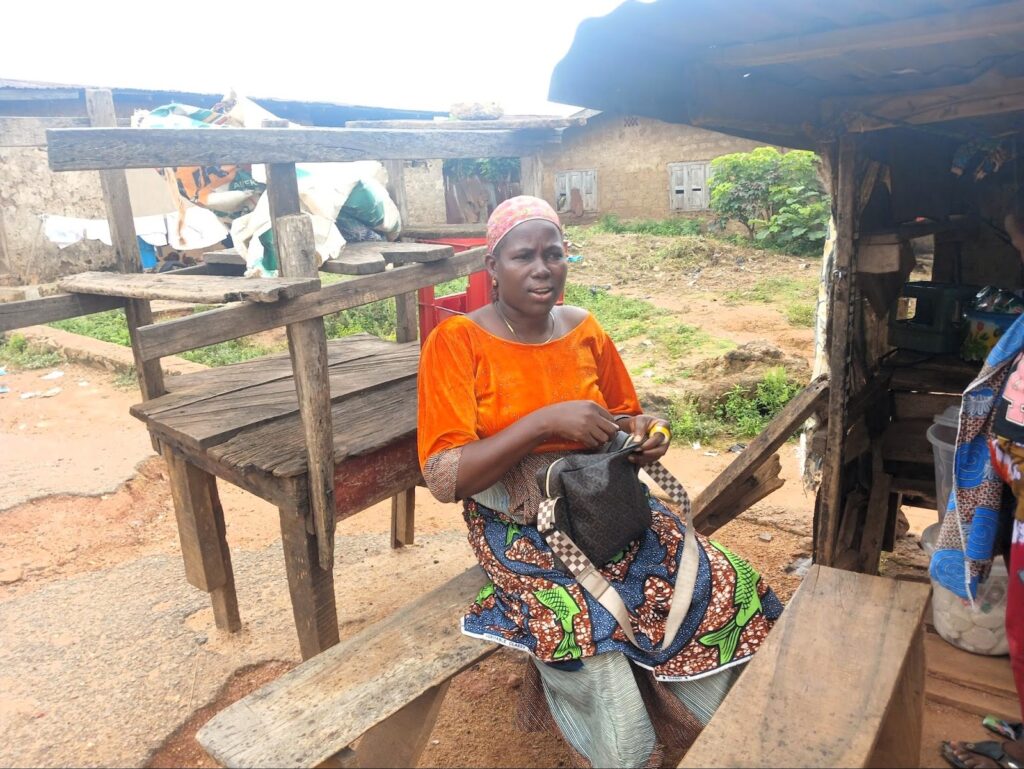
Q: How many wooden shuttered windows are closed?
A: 2